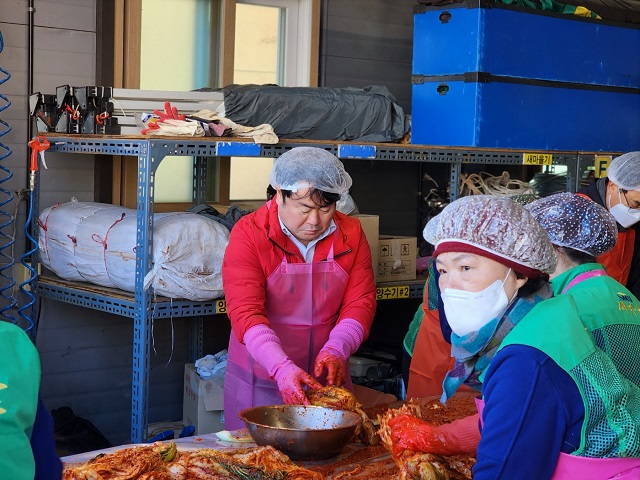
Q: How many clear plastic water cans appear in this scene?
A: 0